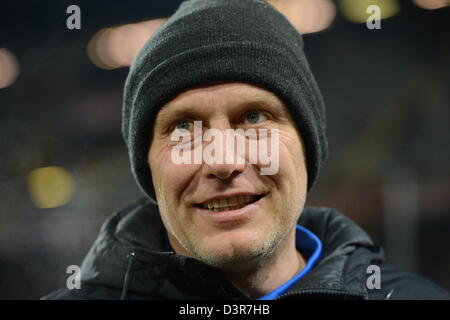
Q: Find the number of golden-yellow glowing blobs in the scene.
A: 2